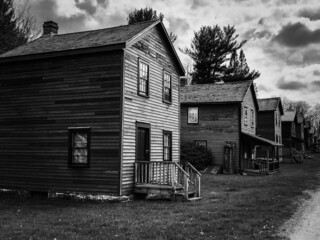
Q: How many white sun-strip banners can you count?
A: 0